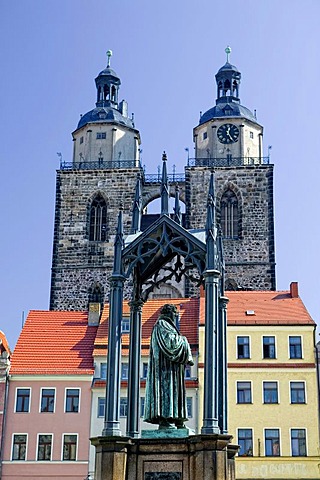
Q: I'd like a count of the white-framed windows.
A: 15